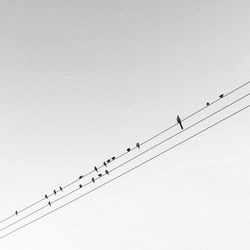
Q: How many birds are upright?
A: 11